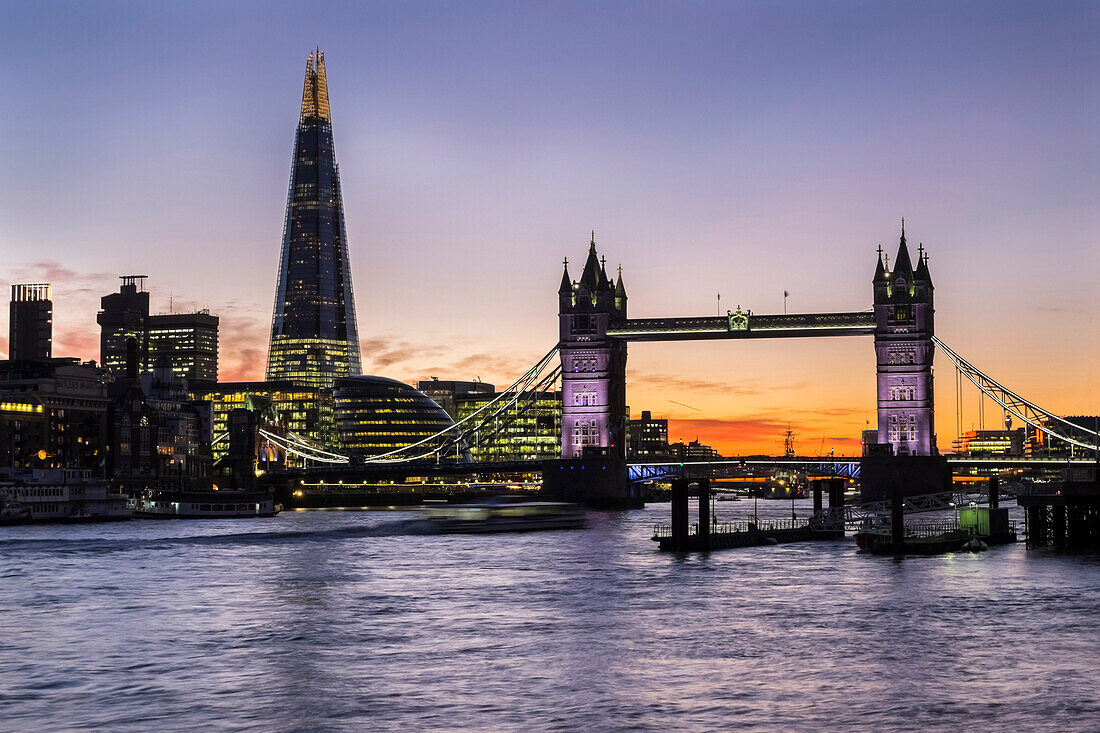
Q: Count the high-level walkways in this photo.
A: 1